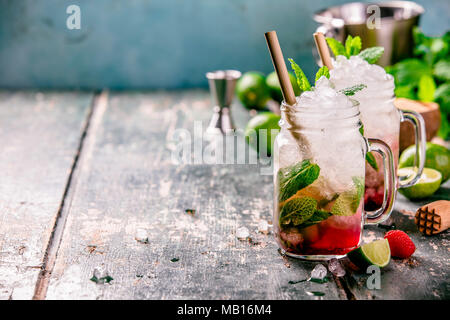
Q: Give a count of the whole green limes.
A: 4